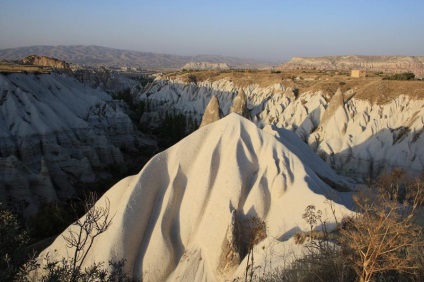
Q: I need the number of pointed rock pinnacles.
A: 3